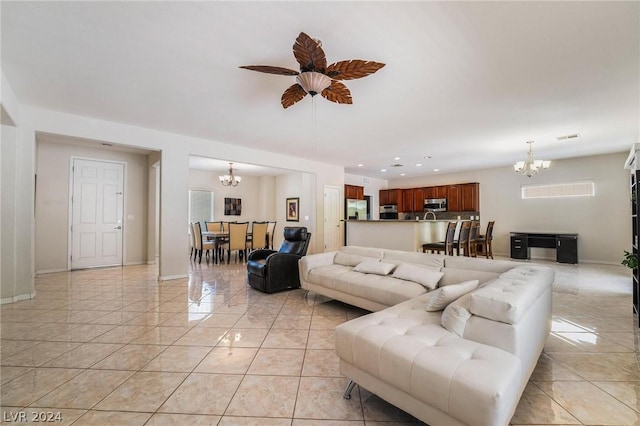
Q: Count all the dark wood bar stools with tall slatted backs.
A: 4